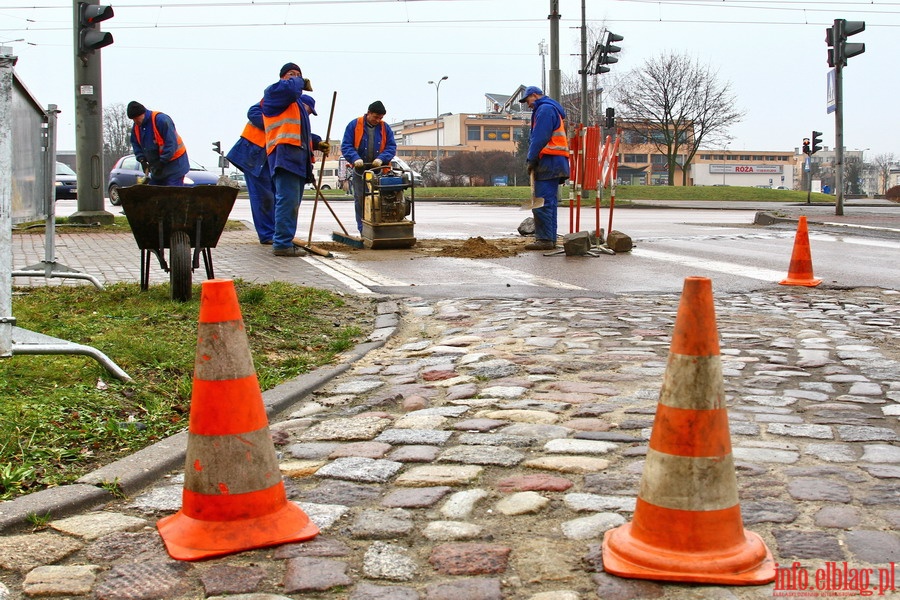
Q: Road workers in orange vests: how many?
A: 5